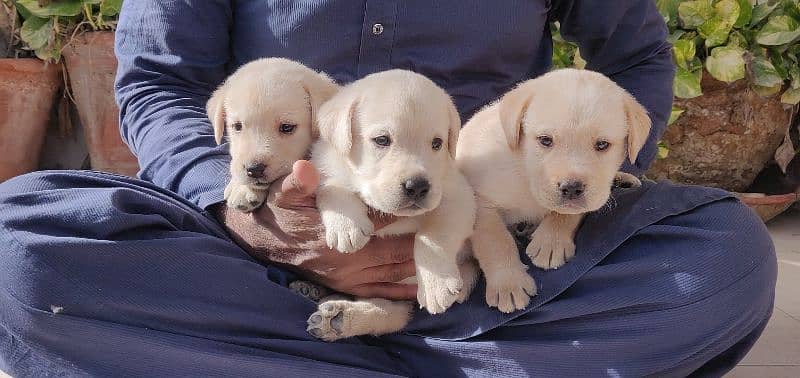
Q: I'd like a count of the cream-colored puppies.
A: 3